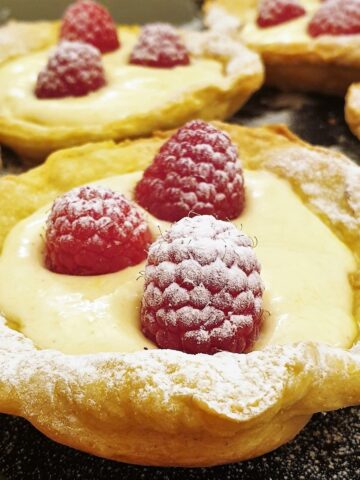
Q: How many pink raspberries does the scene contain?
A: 8